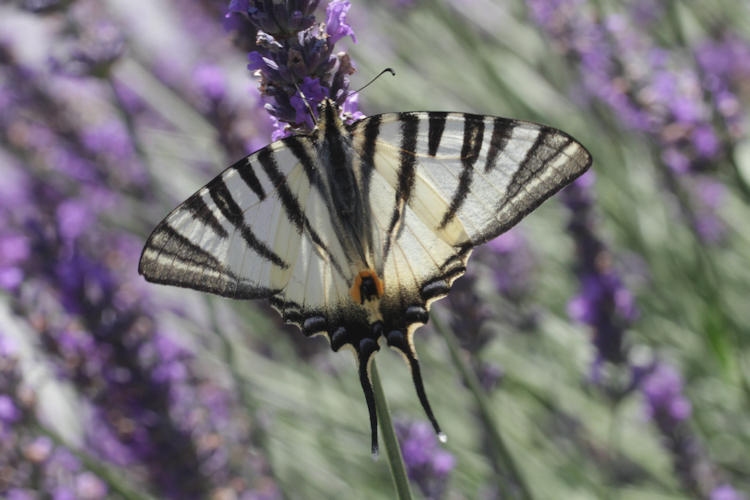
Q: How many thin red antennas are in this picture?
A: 0